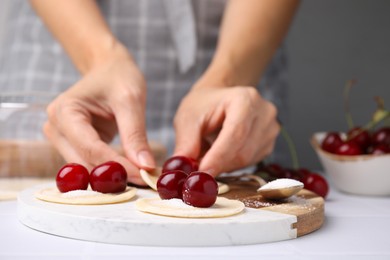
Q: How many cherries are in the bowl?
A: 5